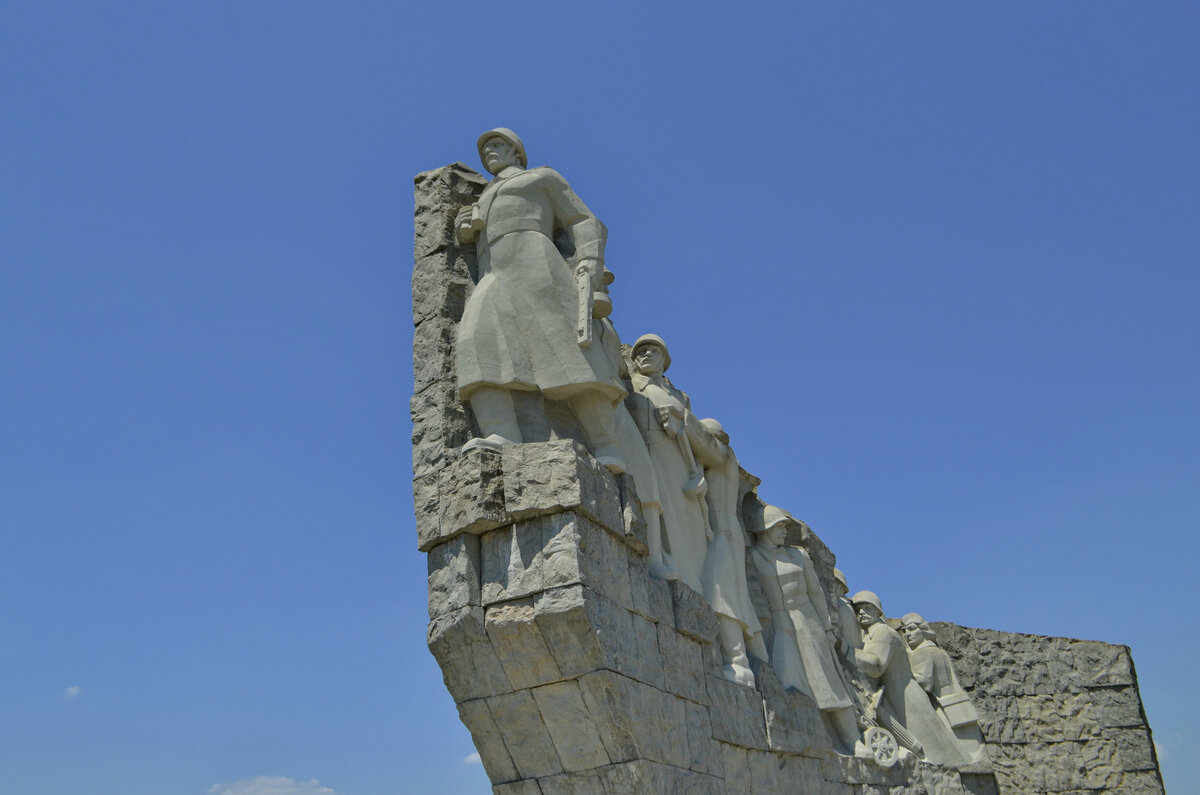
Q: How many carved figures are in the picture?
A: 8